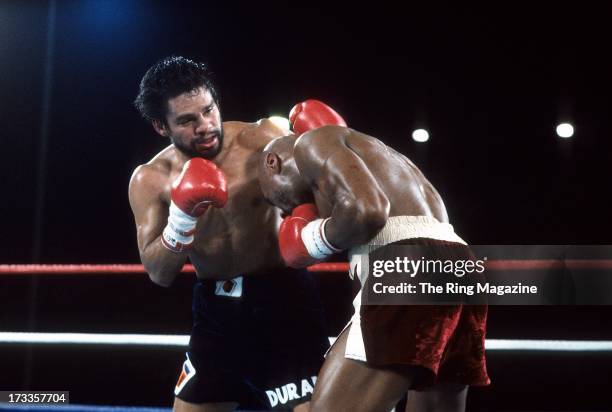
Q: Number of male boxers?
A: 2